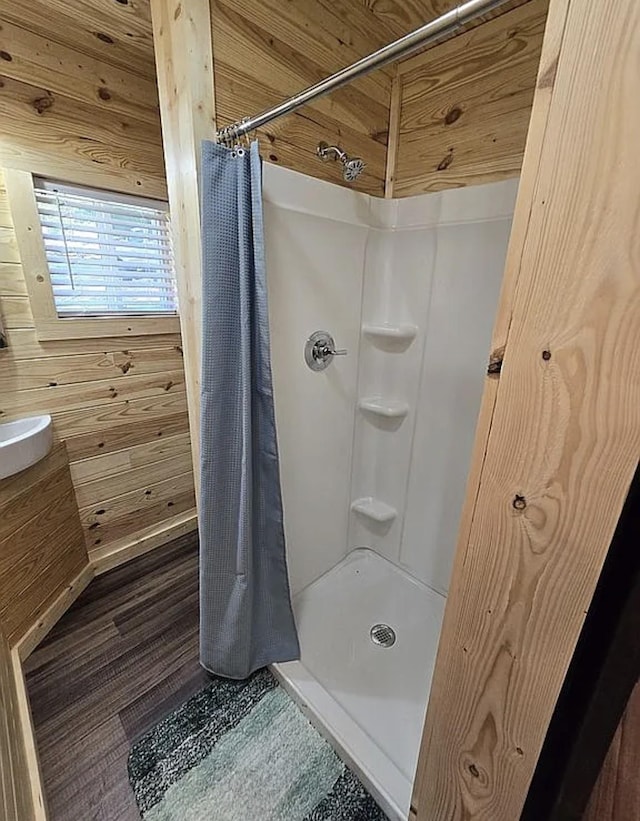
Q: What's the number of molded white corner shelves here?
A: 3